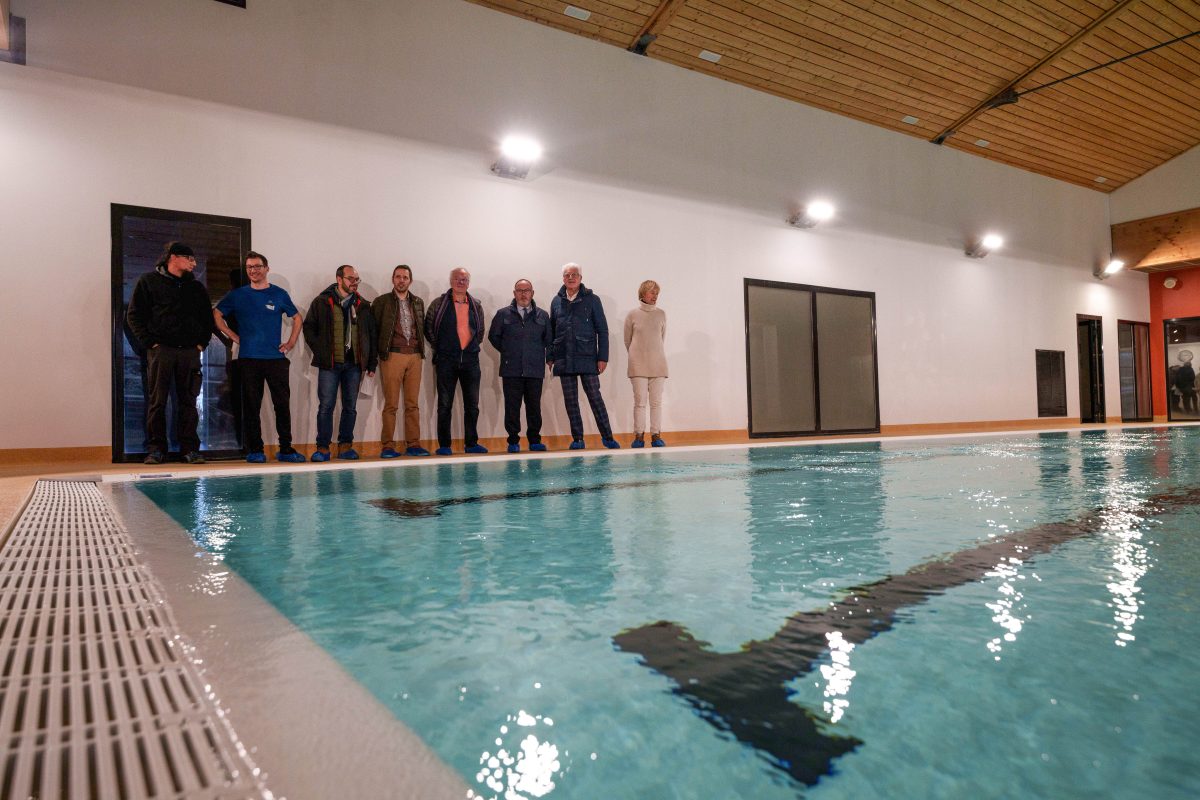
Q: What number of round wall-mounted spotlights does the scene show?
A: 4